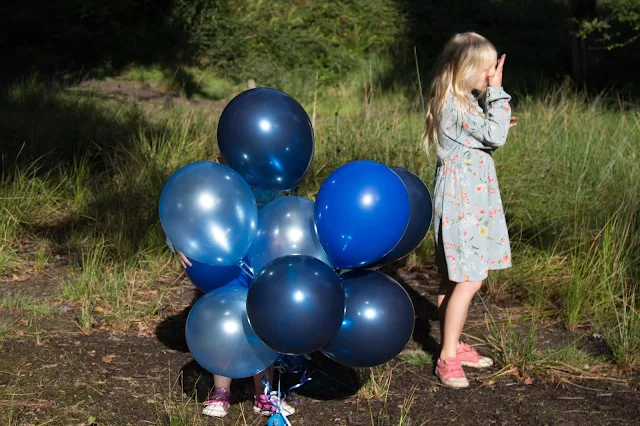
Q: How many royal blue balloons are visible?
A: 2